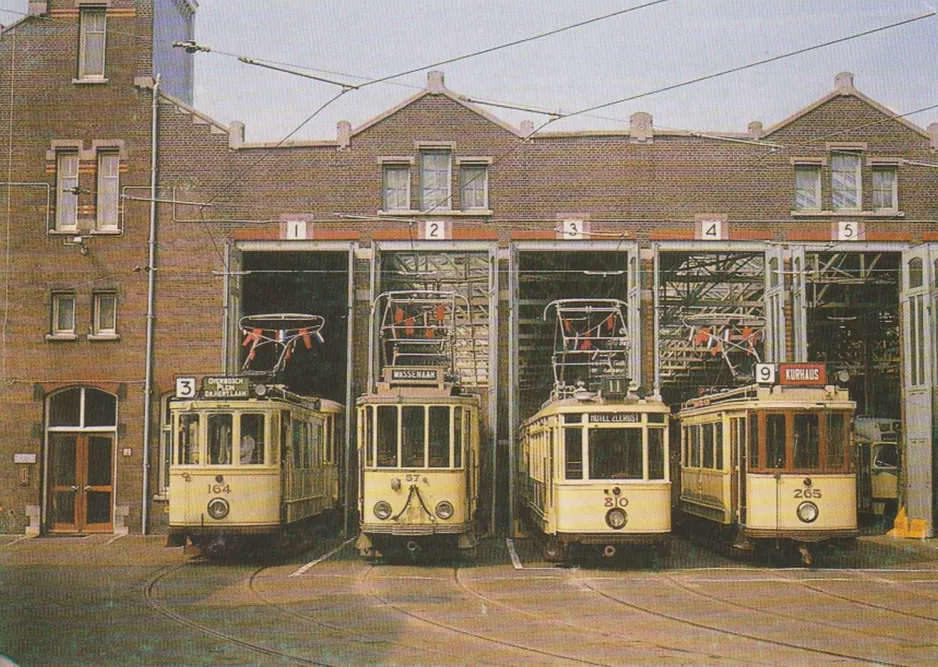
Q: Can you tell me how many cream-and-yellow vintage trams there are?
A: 4